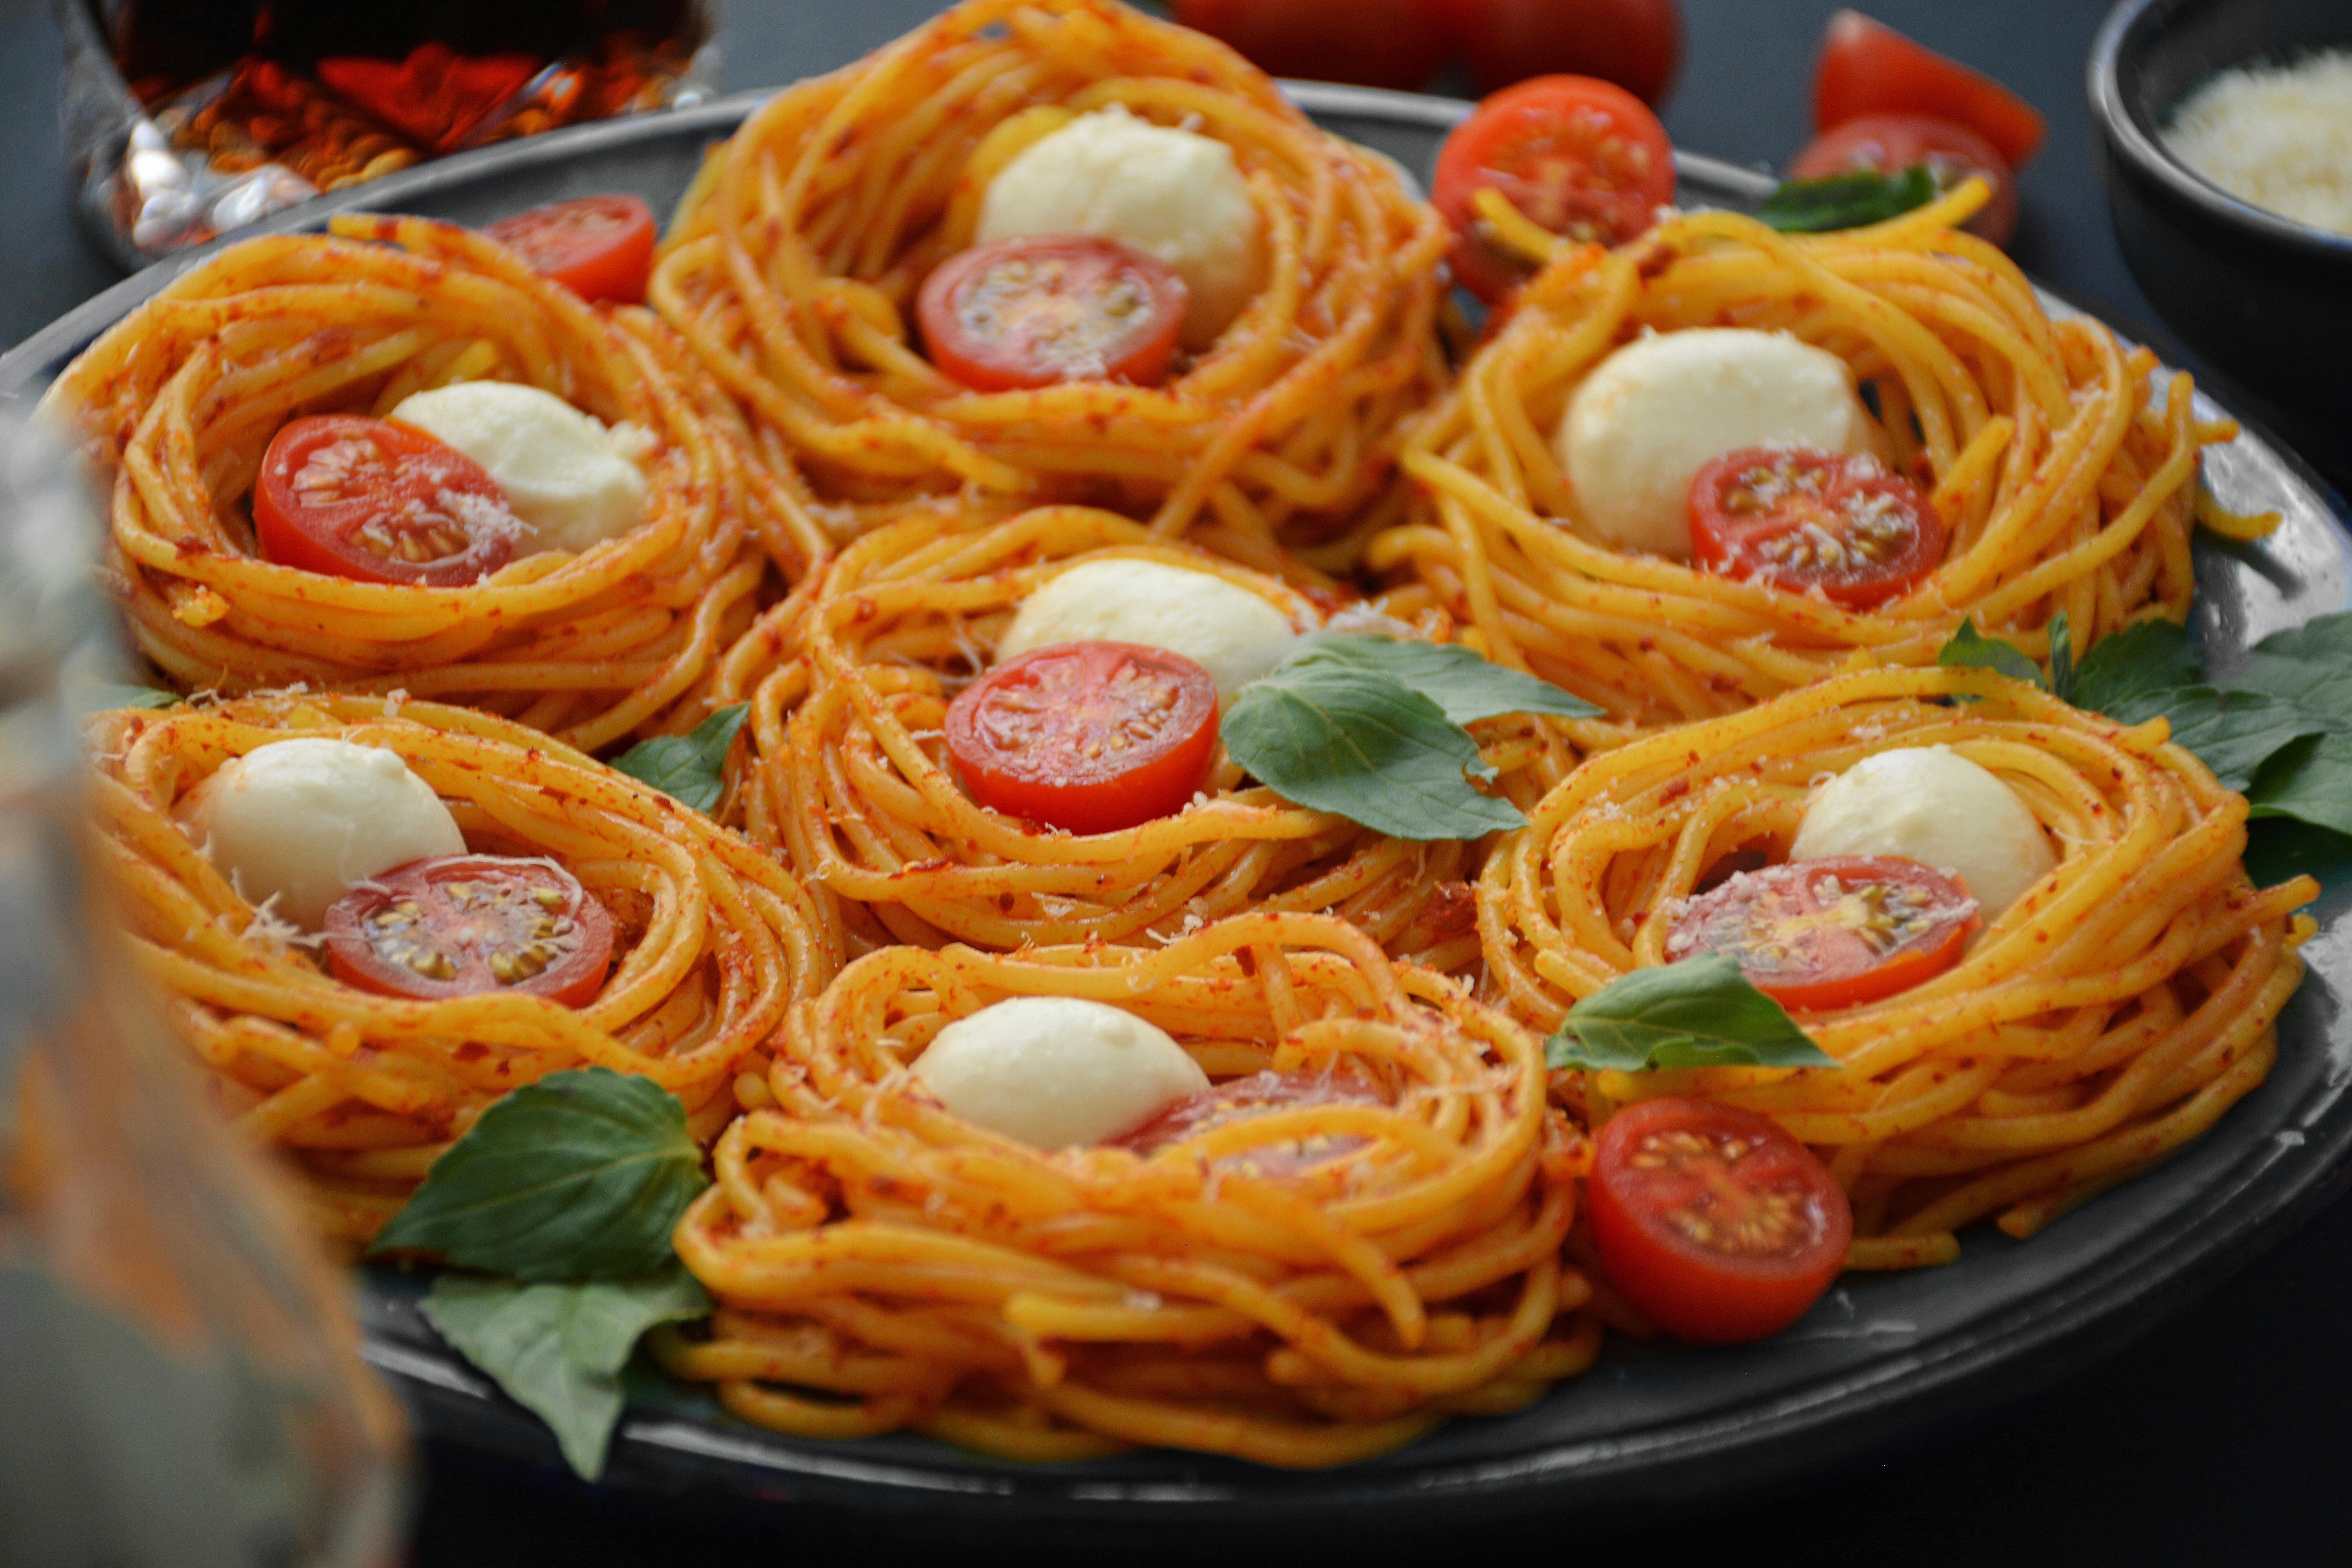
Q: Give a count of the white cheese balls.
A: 7